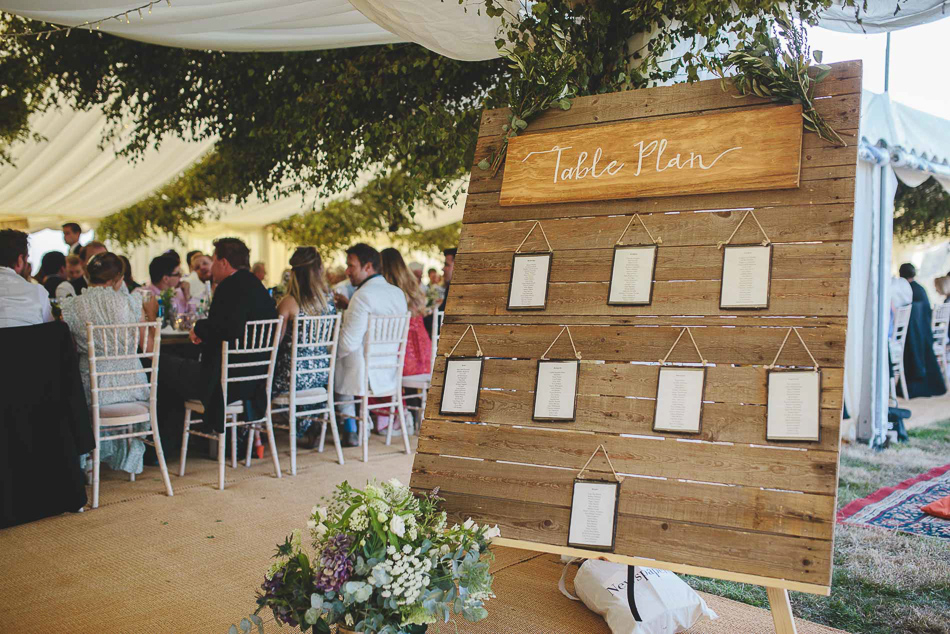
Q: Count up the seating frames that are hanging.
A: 8